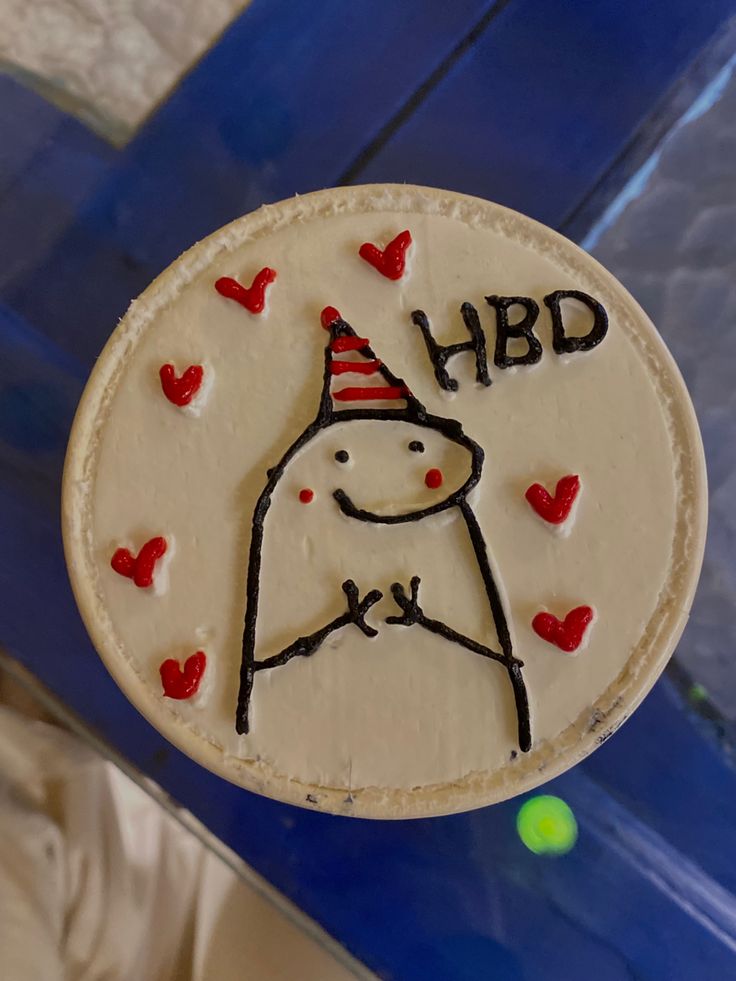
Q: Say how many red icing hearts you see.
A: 7